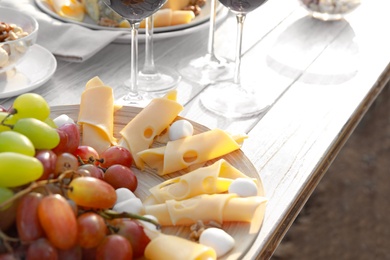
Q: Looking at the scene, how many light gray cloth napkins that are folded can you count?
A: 1